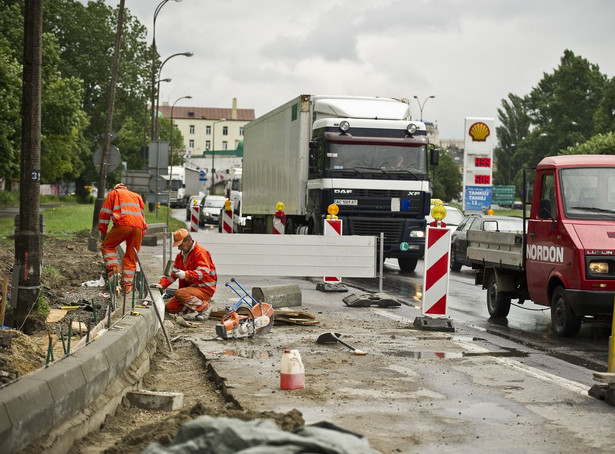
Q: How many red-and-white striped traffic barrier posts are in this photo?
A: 5